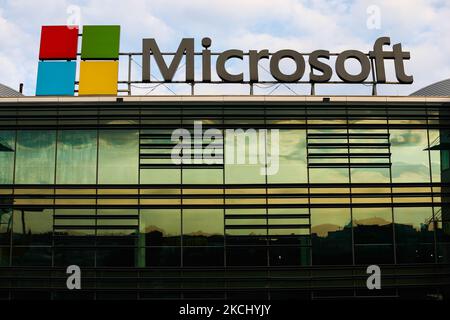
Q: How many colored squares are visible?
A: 4